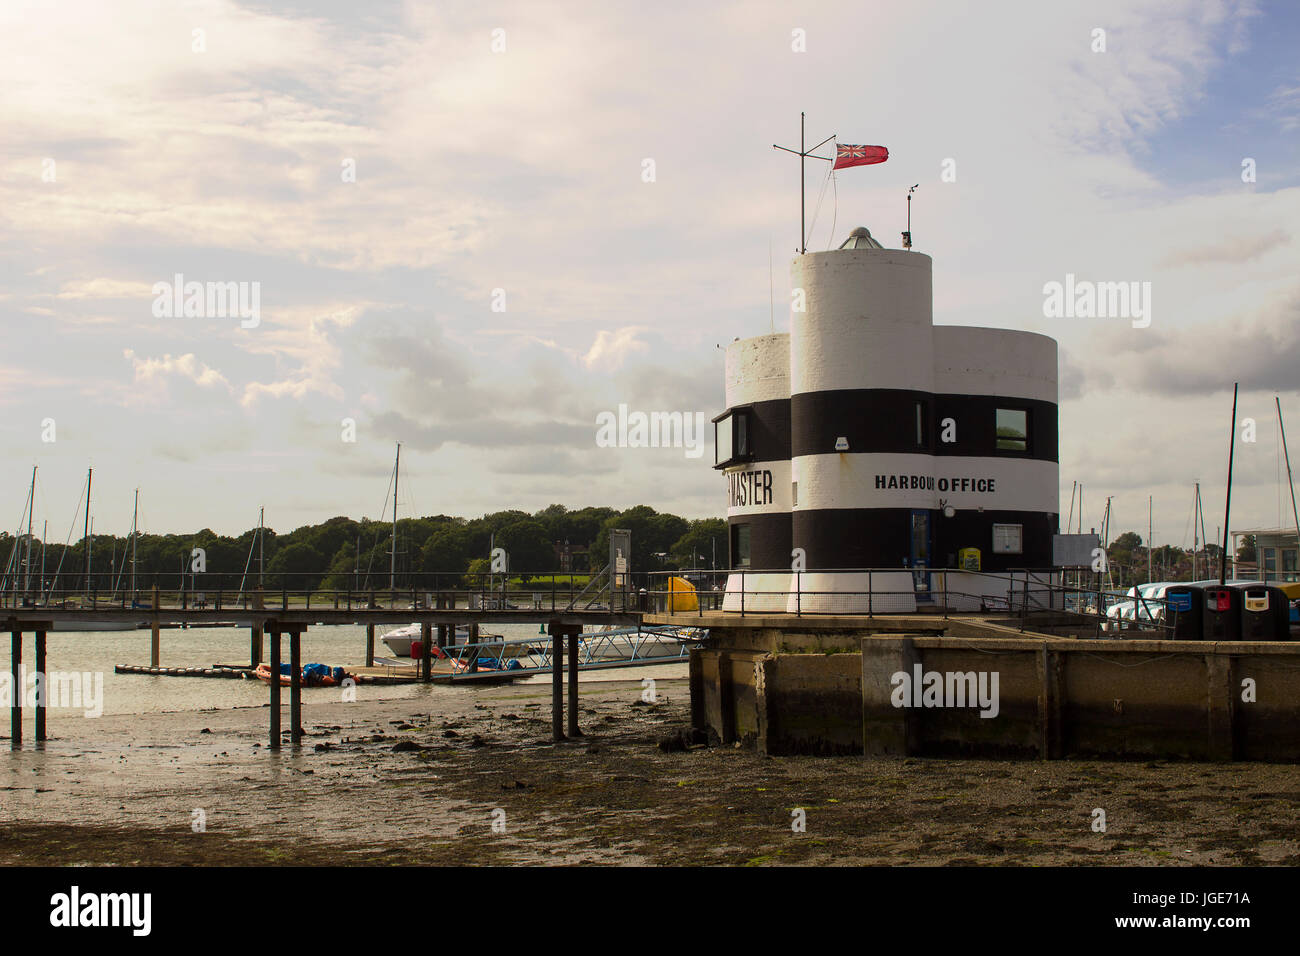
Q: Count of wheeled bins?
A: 3